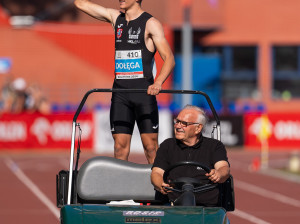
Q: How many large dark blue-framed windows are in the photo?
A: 2